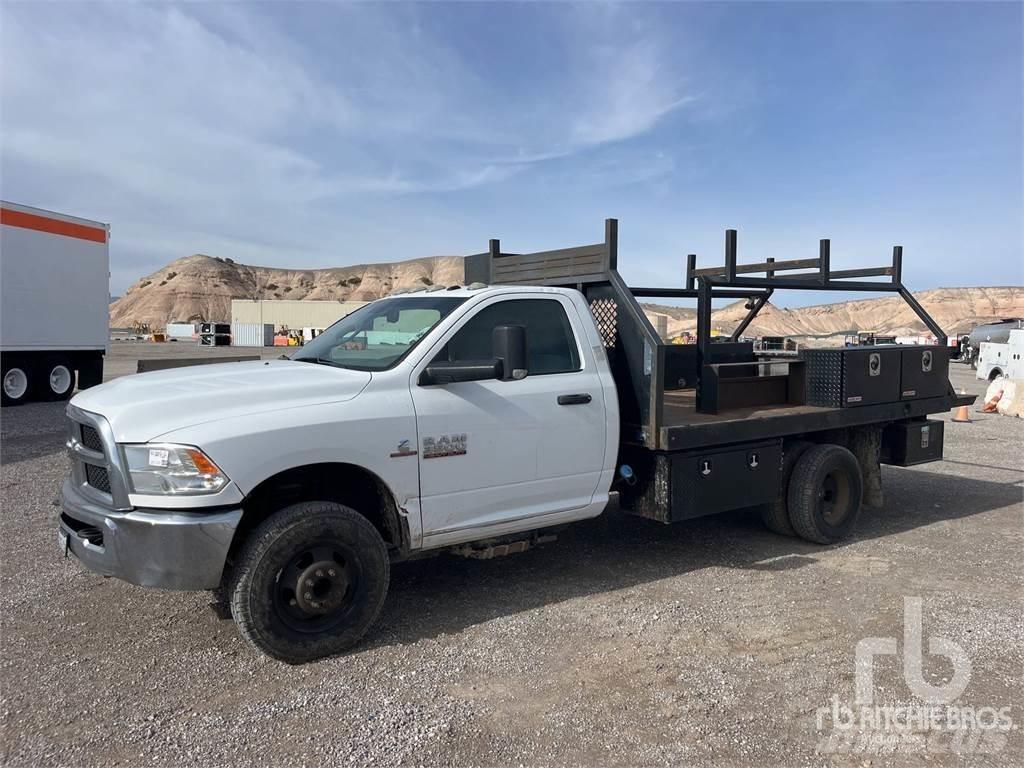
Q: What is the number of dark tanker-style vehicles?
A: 1